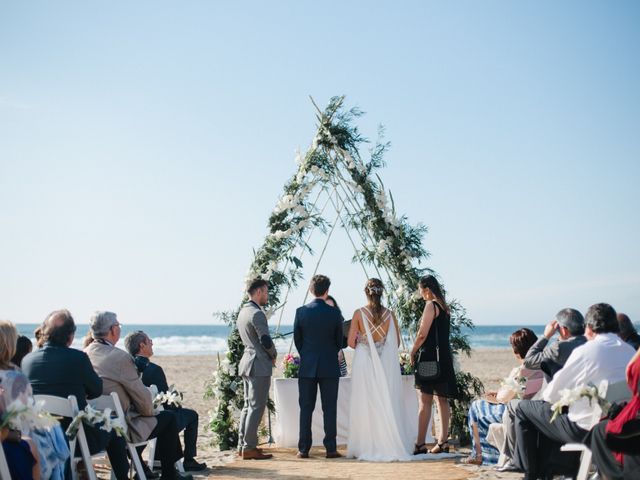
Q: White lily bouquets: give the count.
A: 5